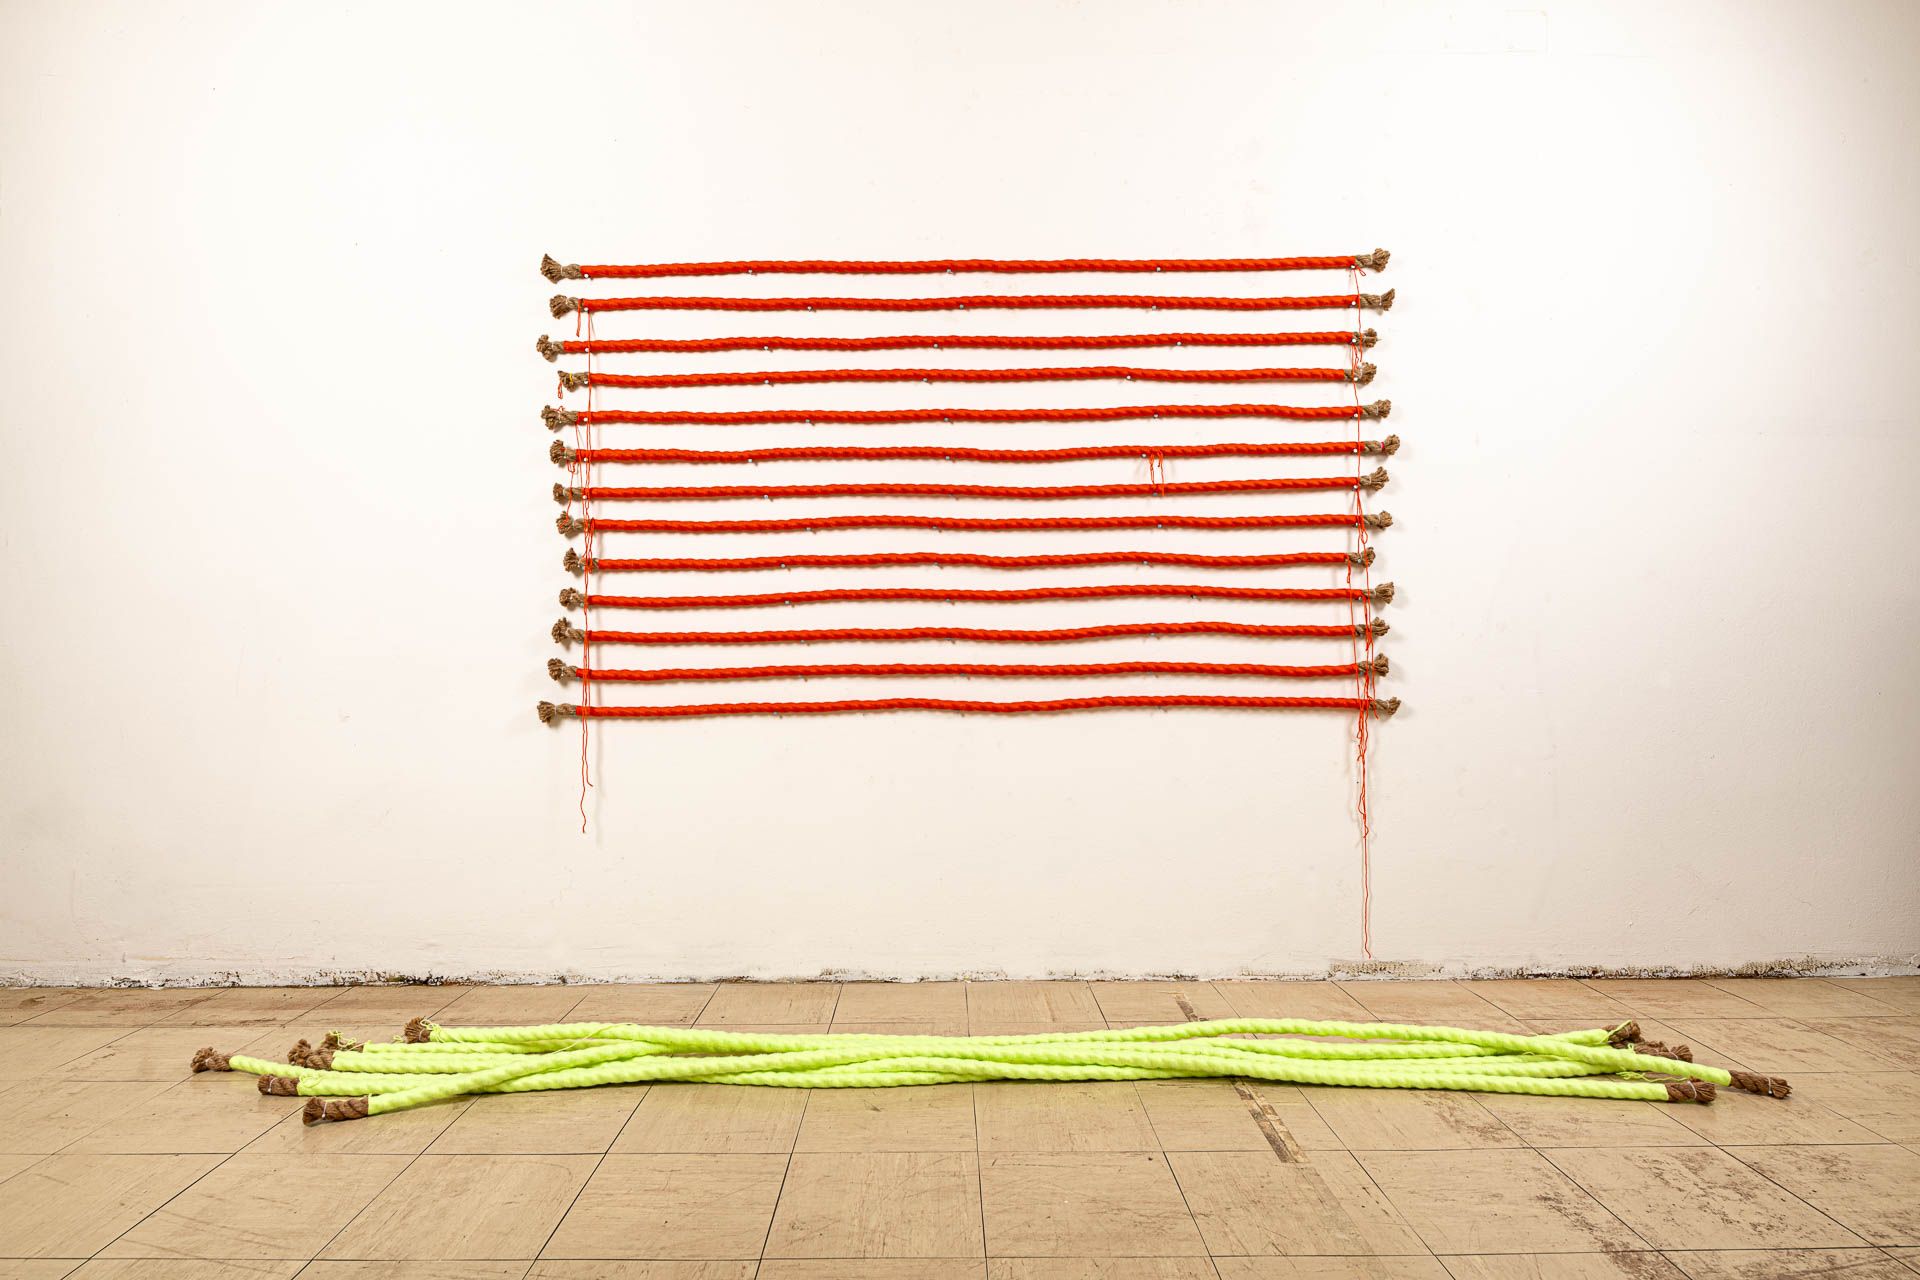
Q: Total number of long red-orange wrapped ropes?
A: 13